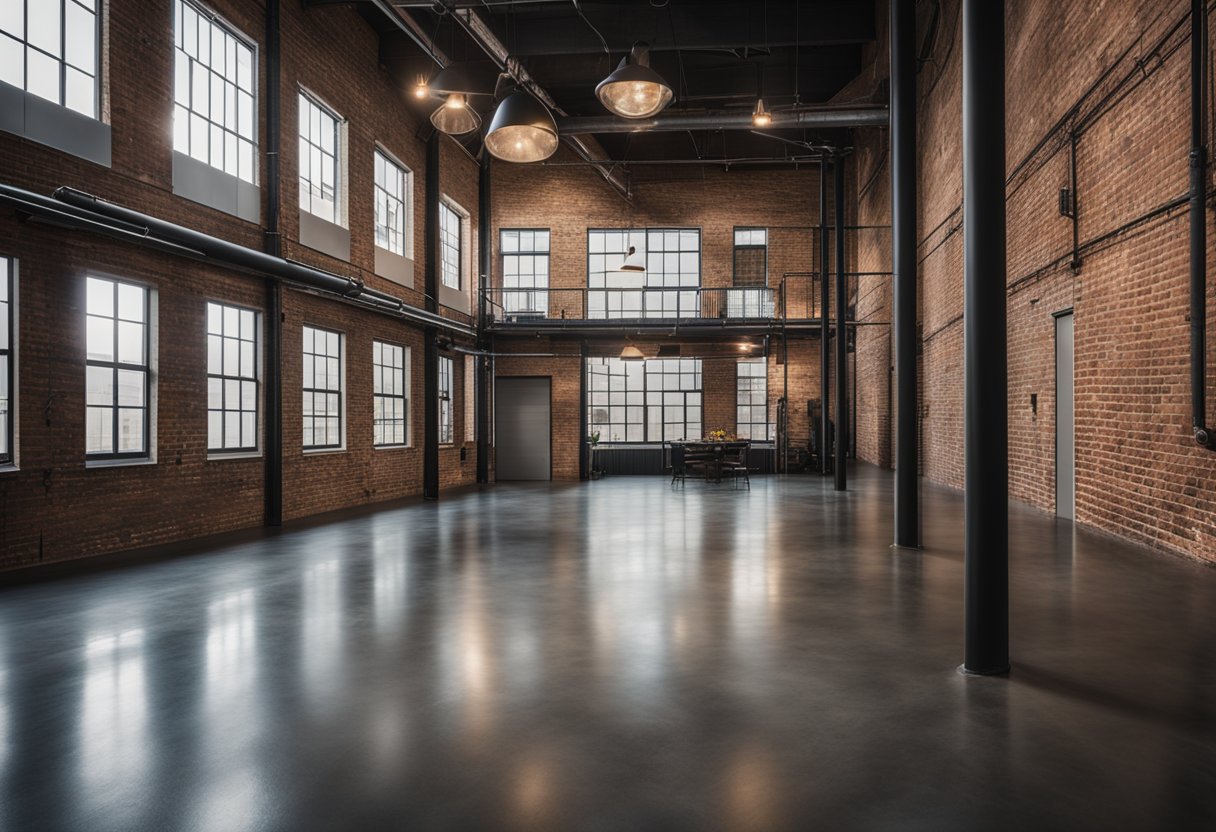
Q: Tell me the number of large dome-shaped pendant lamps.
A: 3